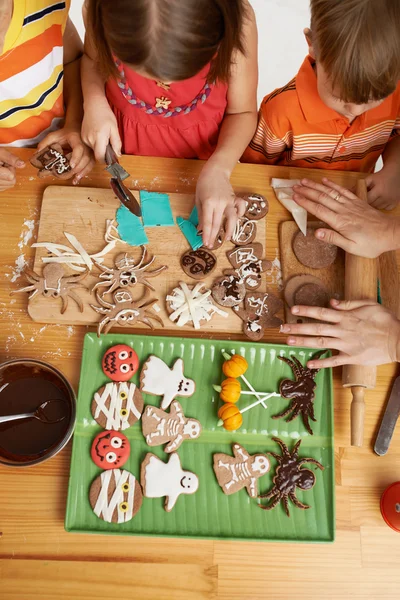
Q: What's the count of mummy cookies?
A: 2